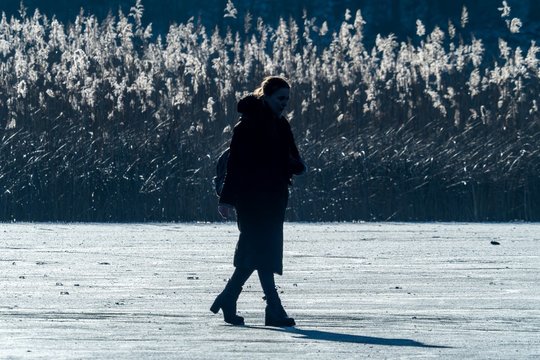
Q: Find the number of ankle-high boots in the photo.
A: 2